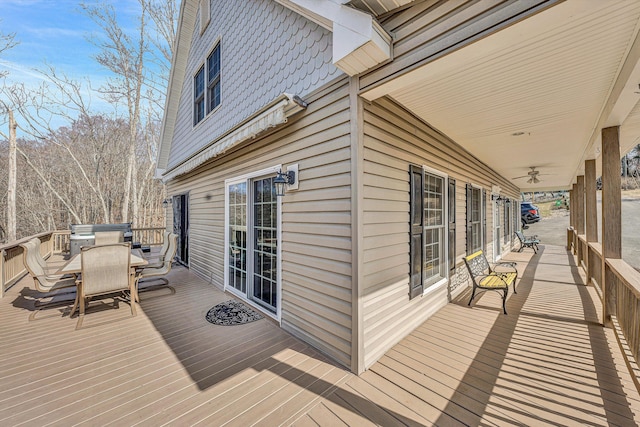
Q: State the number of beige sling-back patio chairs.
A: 6